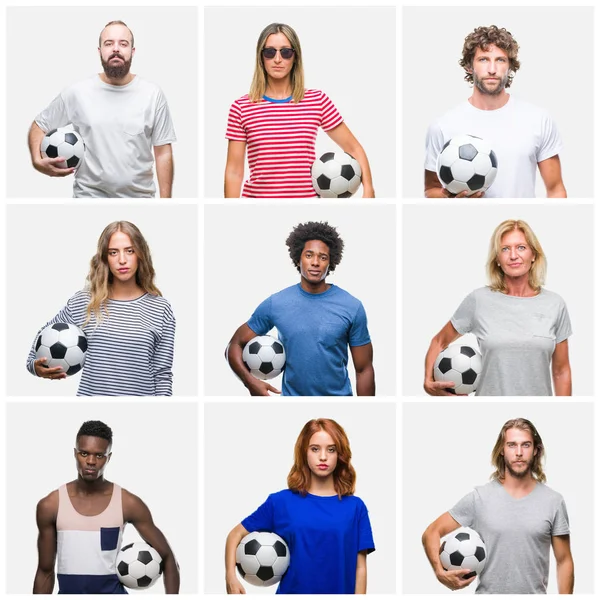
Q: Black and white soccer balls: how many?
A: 9